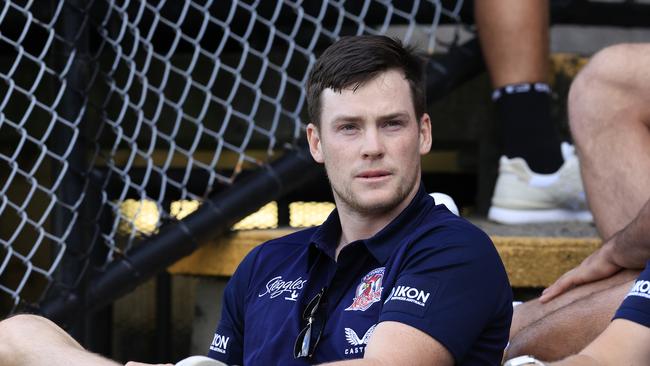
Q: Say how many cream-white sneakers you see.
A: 1